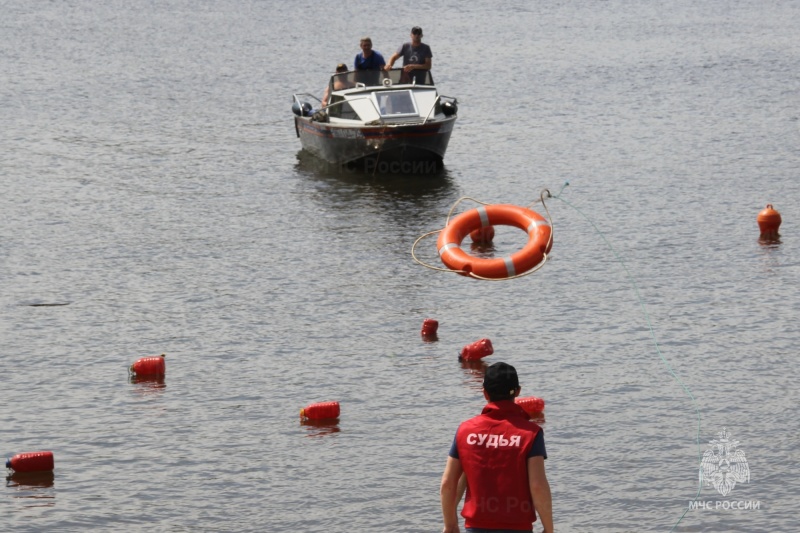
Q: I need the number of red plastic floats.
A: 6